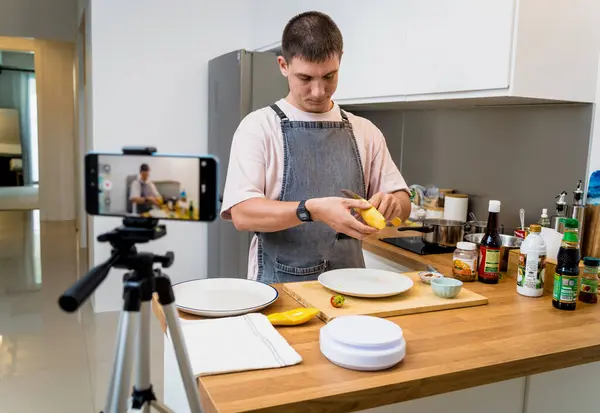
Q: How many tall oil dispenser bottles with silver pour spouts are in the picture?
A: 2